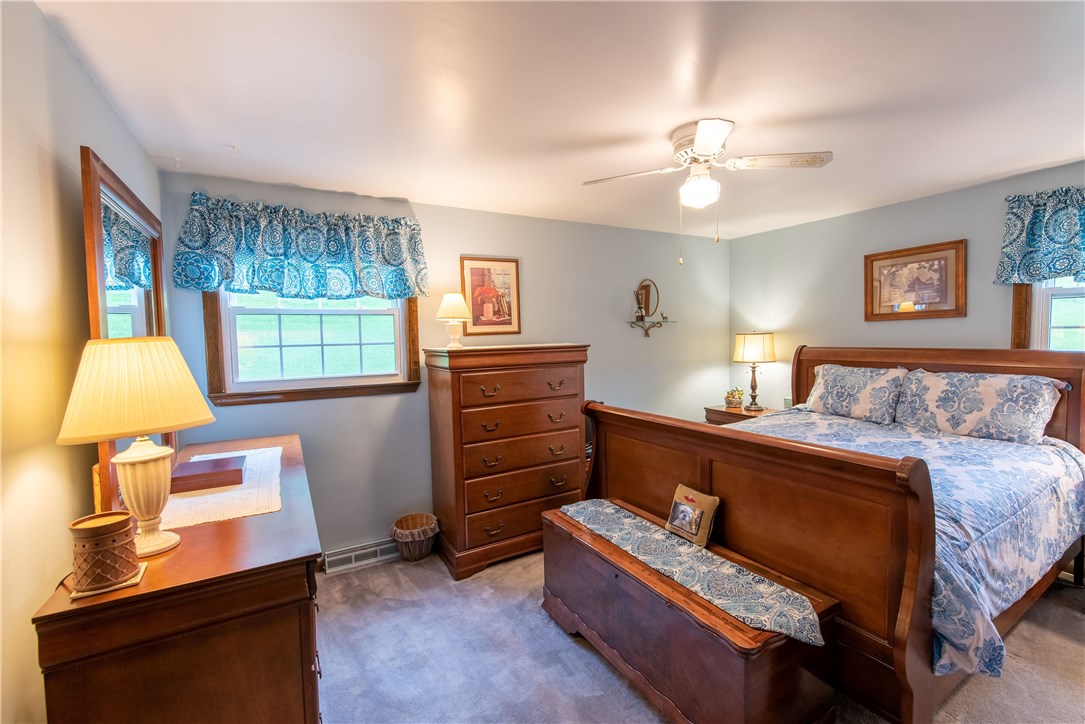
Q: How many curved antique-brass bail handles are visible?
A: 9